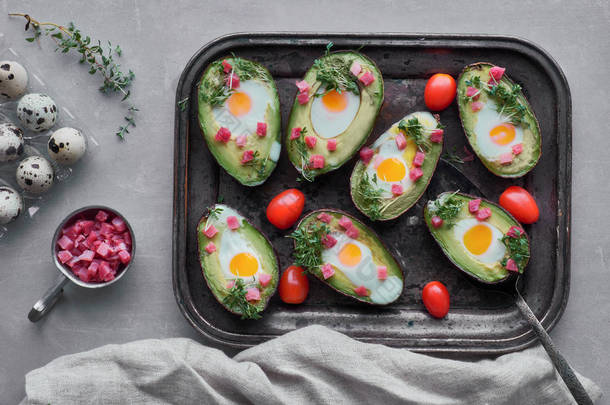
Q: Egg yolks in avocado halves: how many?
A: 7